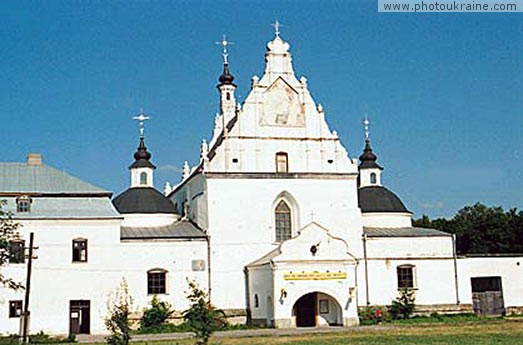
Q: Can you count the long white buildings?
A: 1